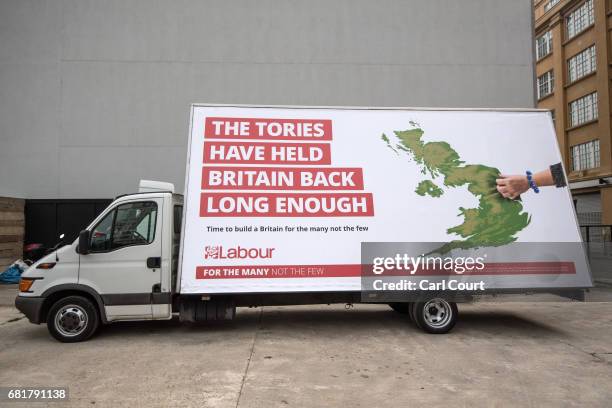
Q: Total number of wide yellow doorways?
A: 0